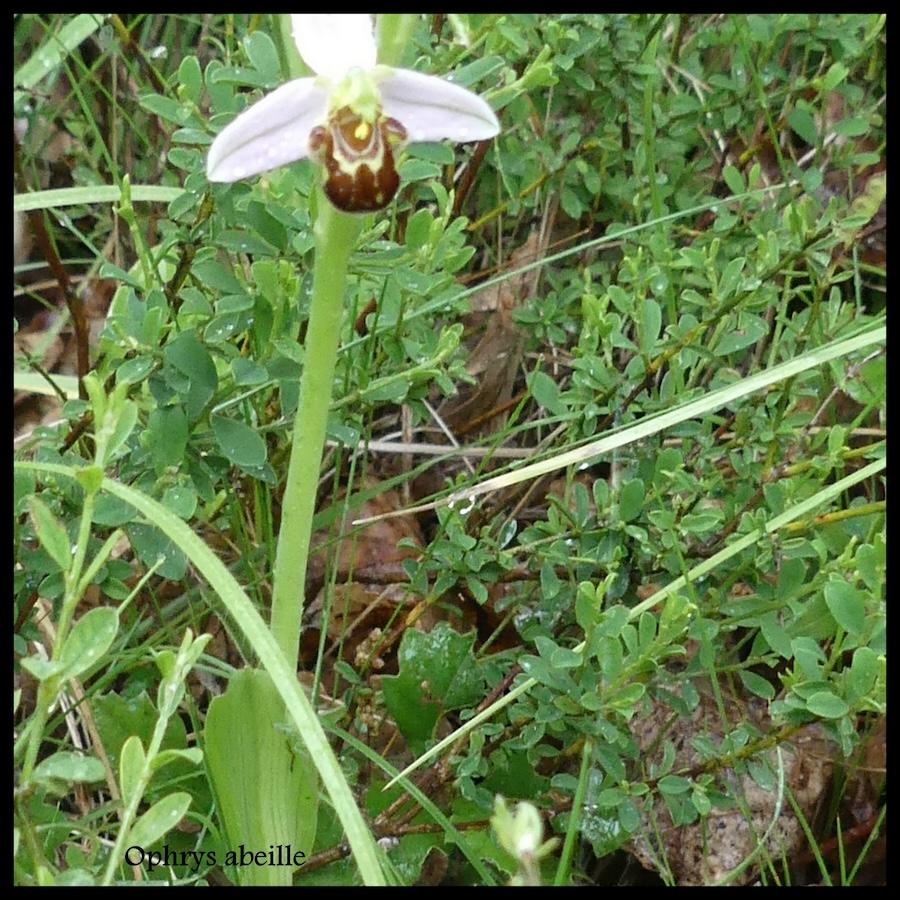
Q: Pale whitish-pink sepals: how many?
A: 3